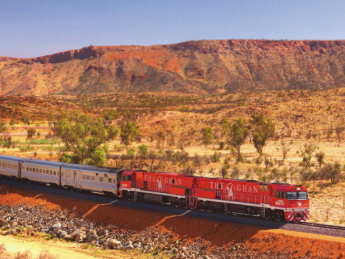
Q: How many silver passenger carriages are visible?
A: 3